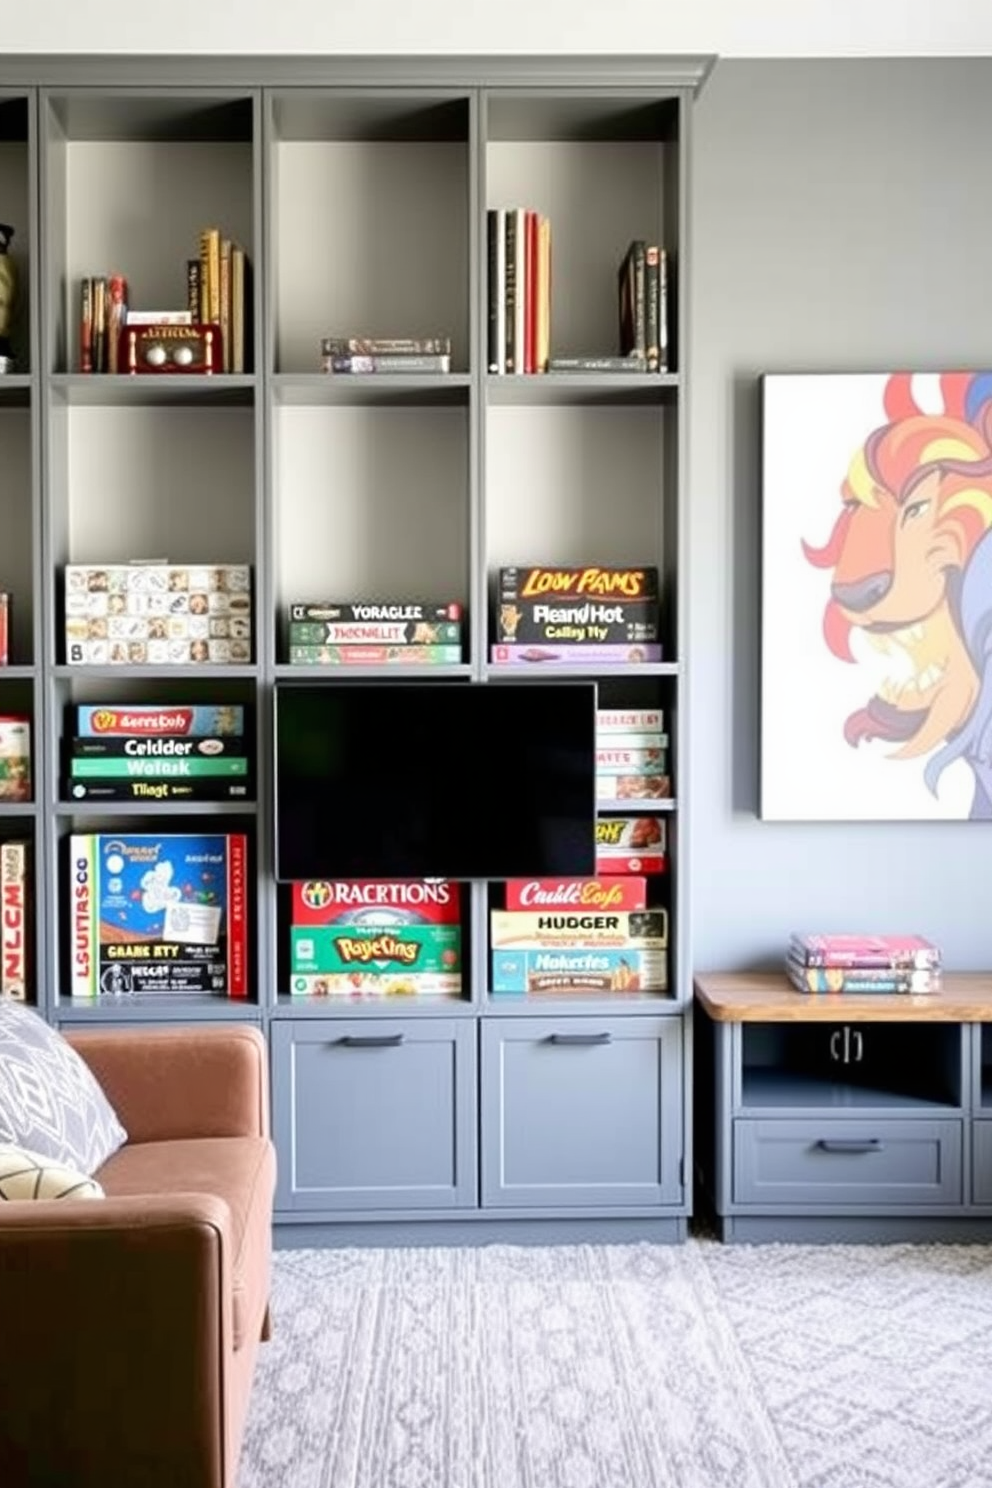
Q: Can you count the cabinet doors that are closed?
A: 2